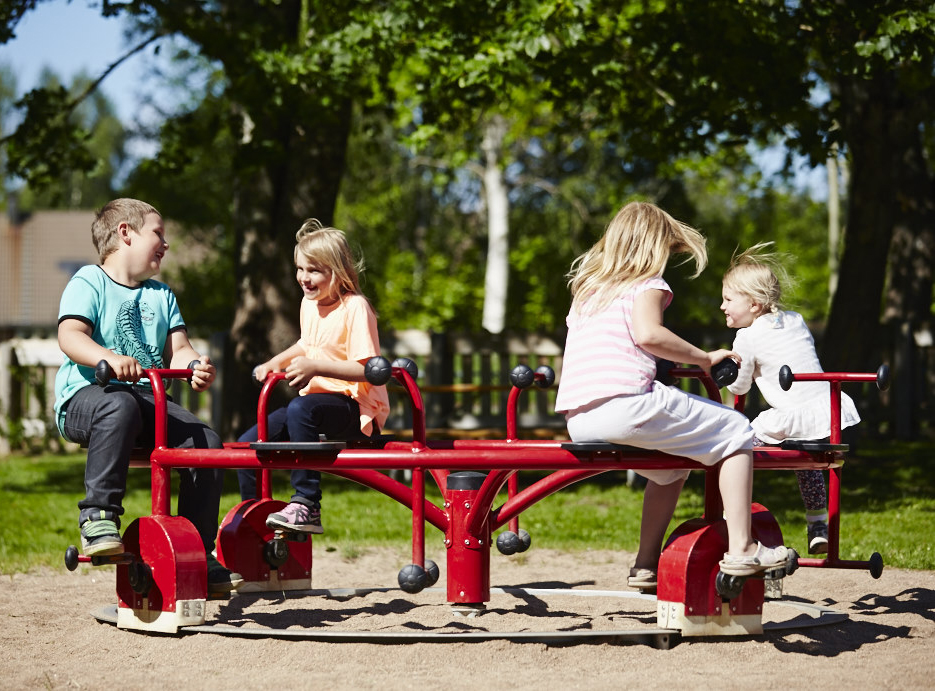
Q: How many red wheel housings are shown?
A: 4